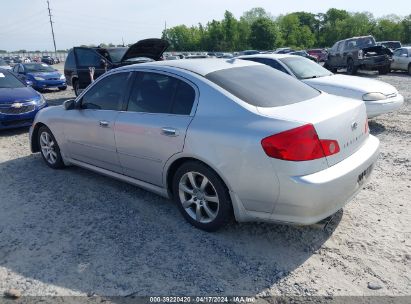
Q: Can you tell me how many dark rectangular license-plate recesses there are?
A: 1